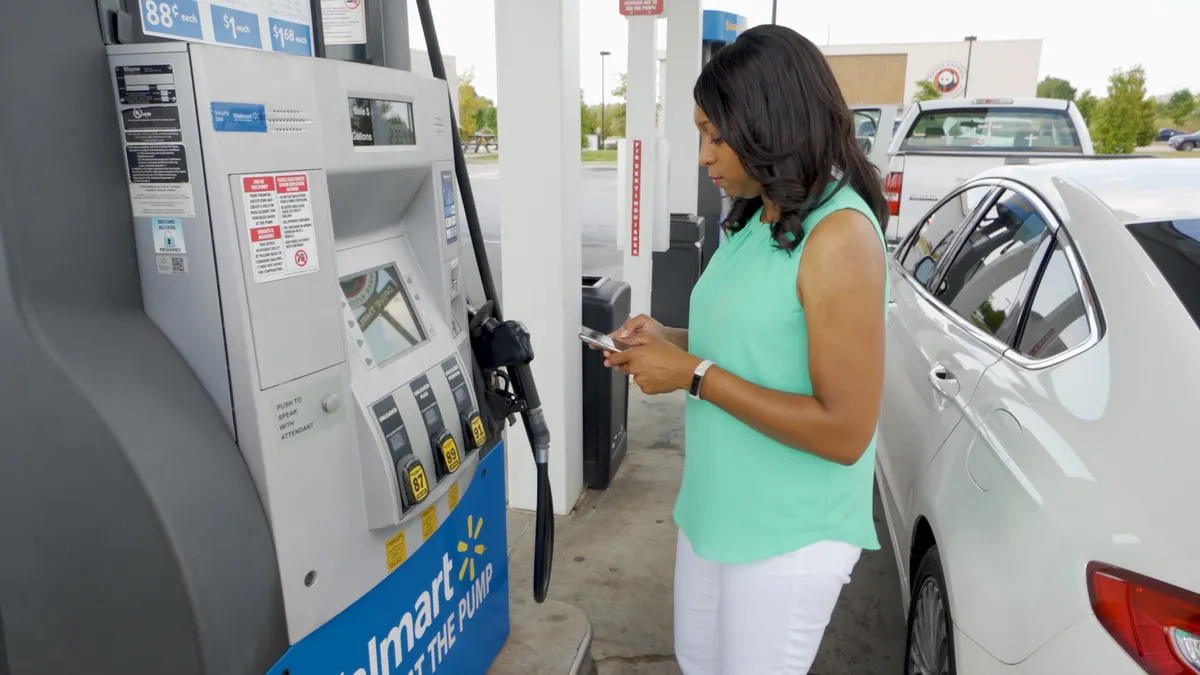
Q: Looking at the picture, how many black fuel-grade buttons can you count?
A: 3